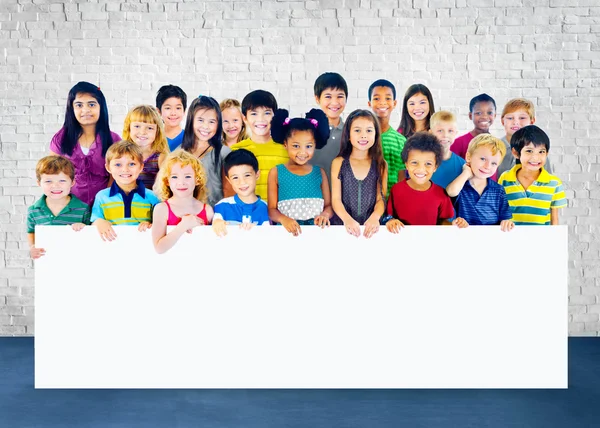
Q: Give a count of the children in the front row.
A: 9